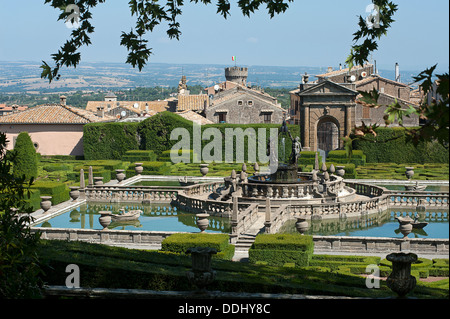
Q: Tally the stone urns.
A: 14